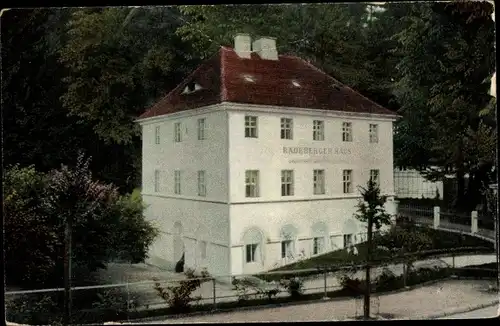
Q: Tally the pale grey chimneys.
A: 2